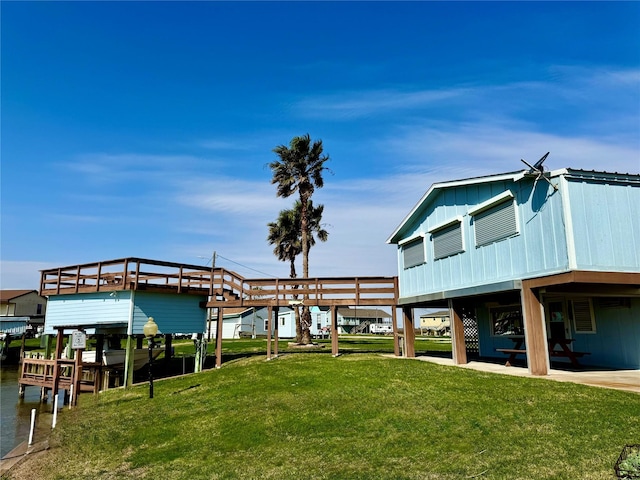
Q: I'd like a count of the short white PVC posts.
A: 3